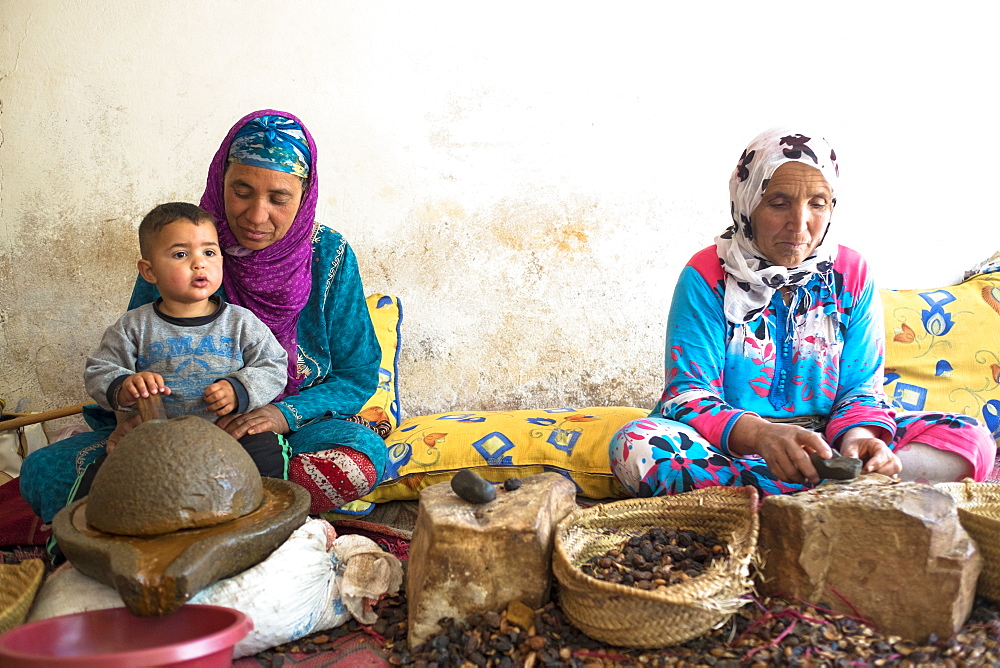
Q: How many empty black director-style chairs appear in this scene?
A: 0